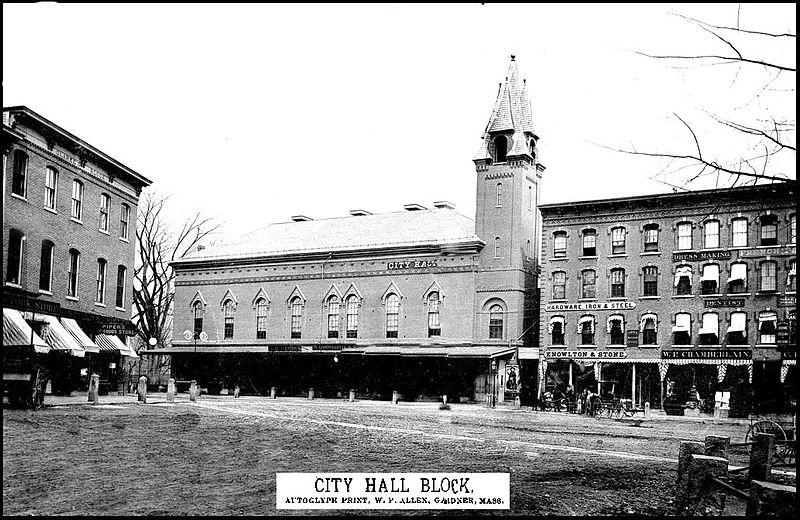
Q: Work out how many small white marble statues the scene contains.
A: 0